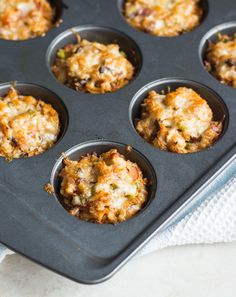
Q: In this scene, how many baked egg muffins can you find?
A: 7